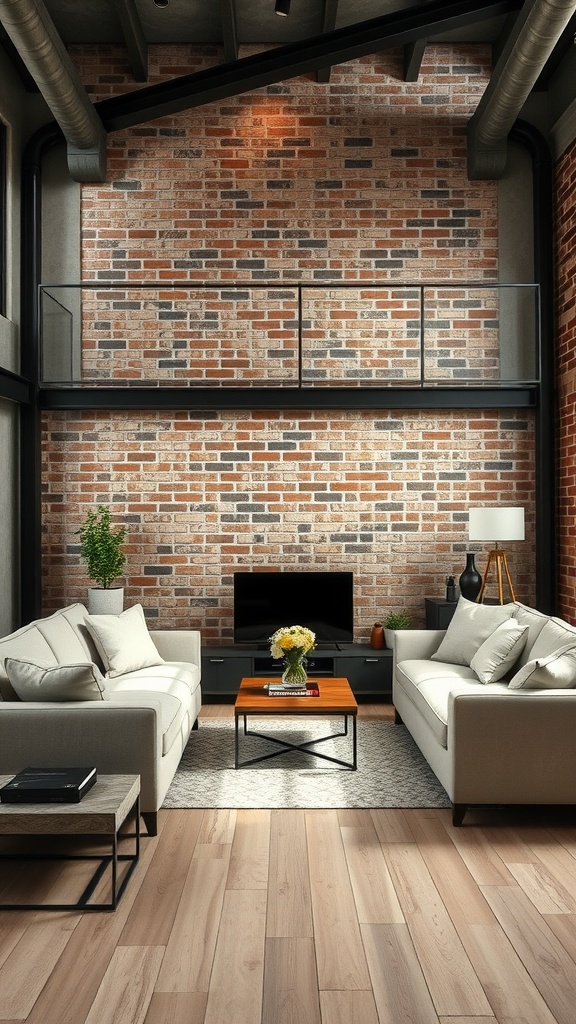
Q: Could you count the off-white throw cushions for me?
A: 5